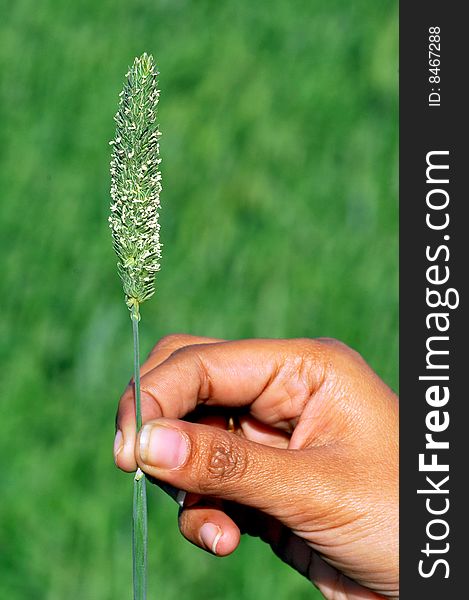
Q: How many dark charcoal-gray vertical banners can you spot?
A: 1